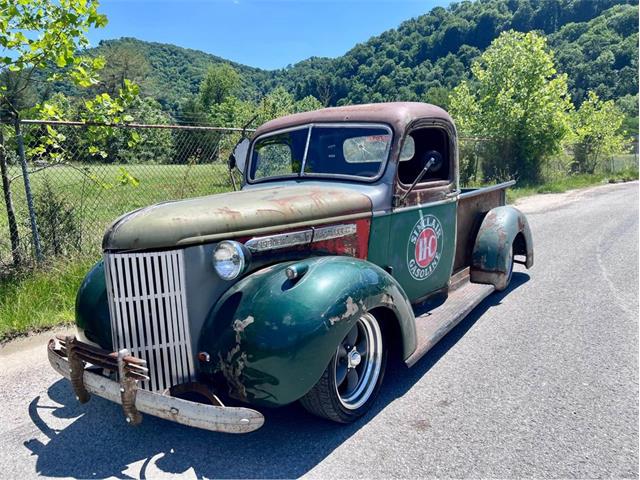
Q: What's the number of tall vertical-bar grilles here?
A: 1